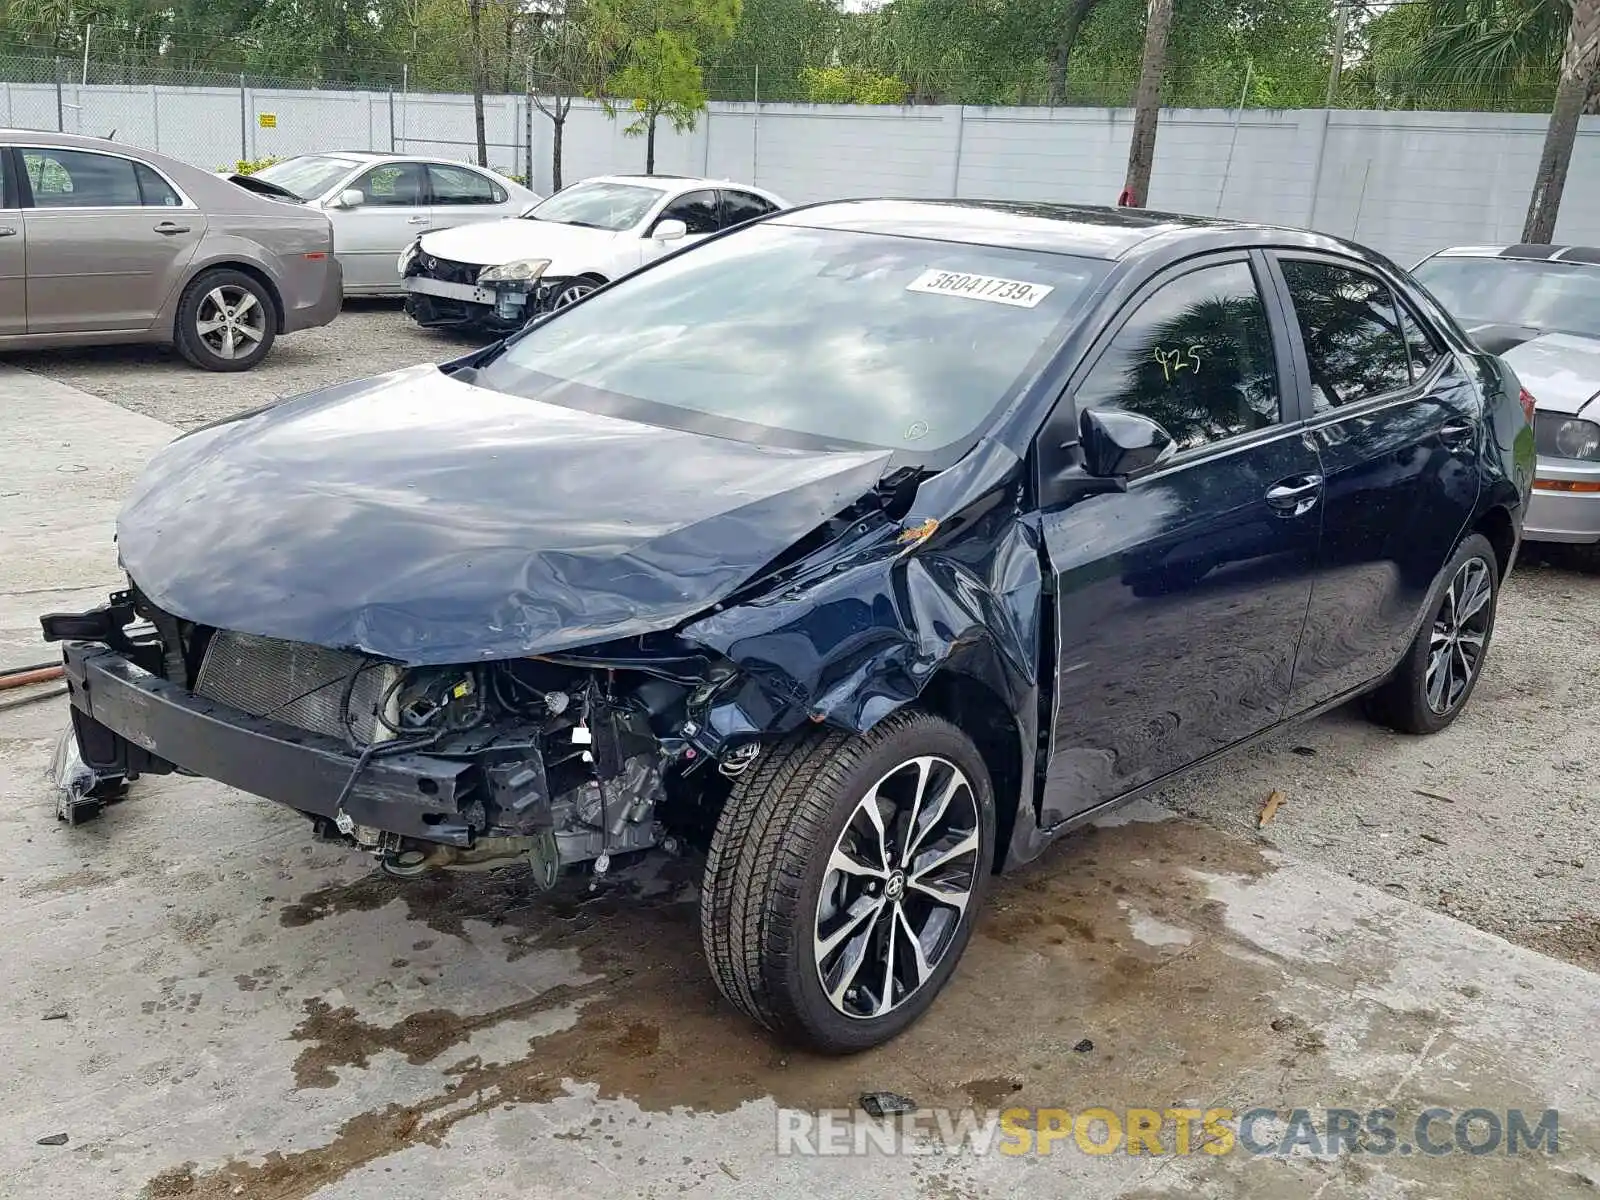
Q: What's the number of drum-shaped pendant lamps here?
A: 0